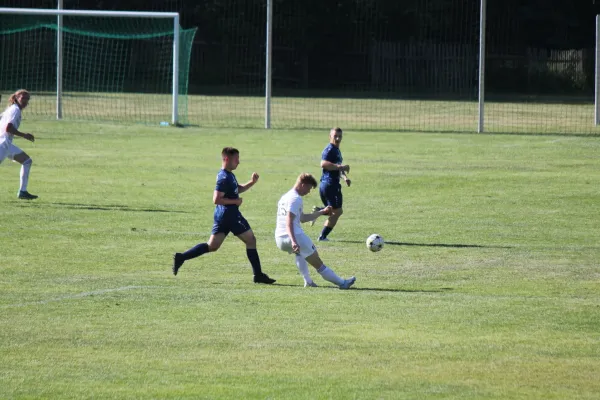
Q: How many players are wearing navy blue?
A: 2